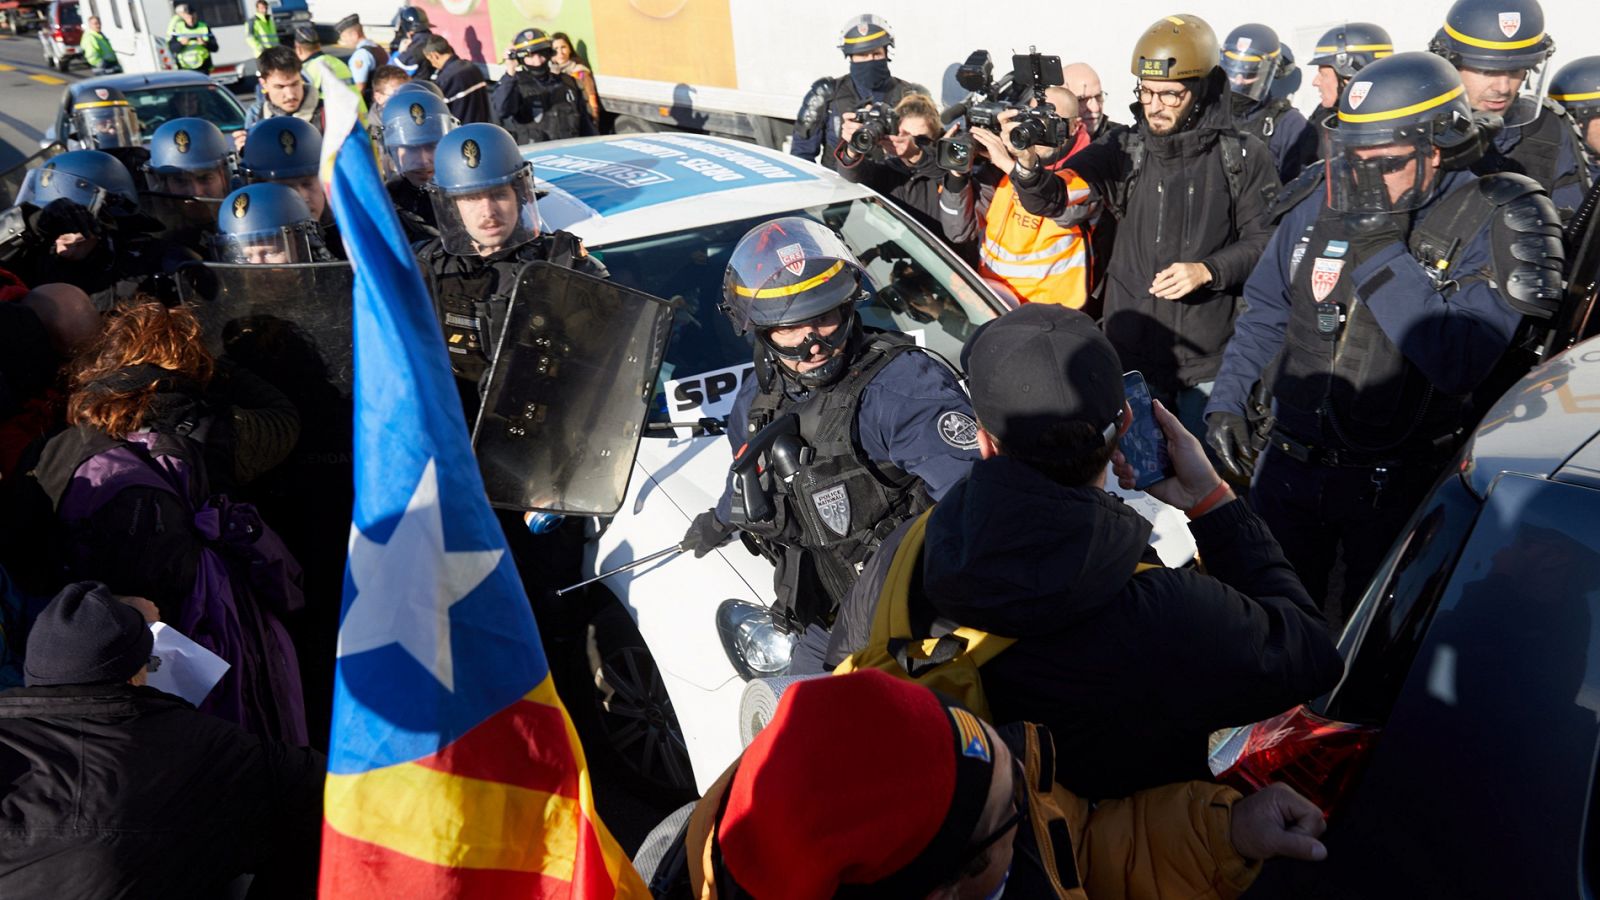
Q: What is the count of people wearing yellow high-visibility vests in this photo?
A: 4